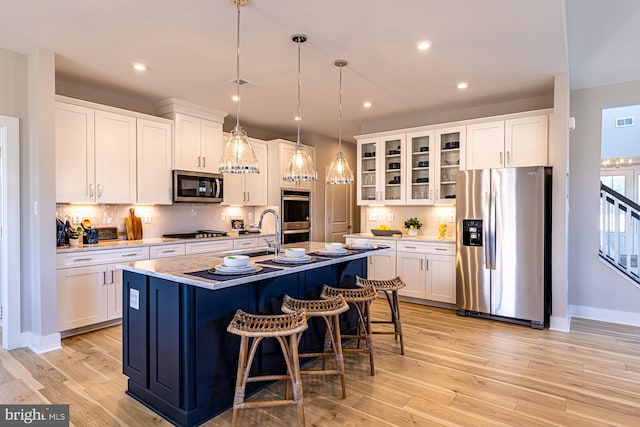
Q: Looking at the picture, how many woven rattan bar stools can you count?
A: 4